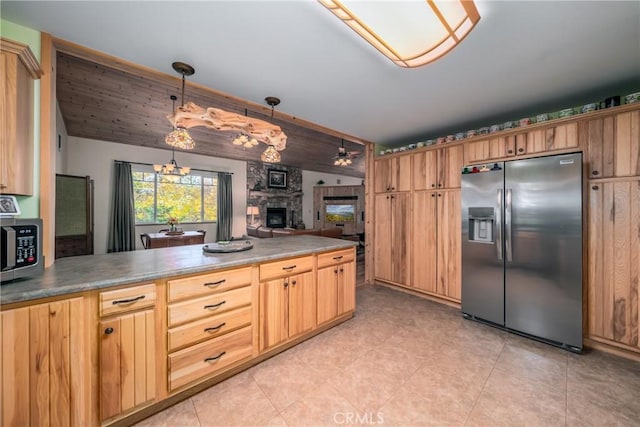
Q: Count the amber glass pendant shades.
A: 2